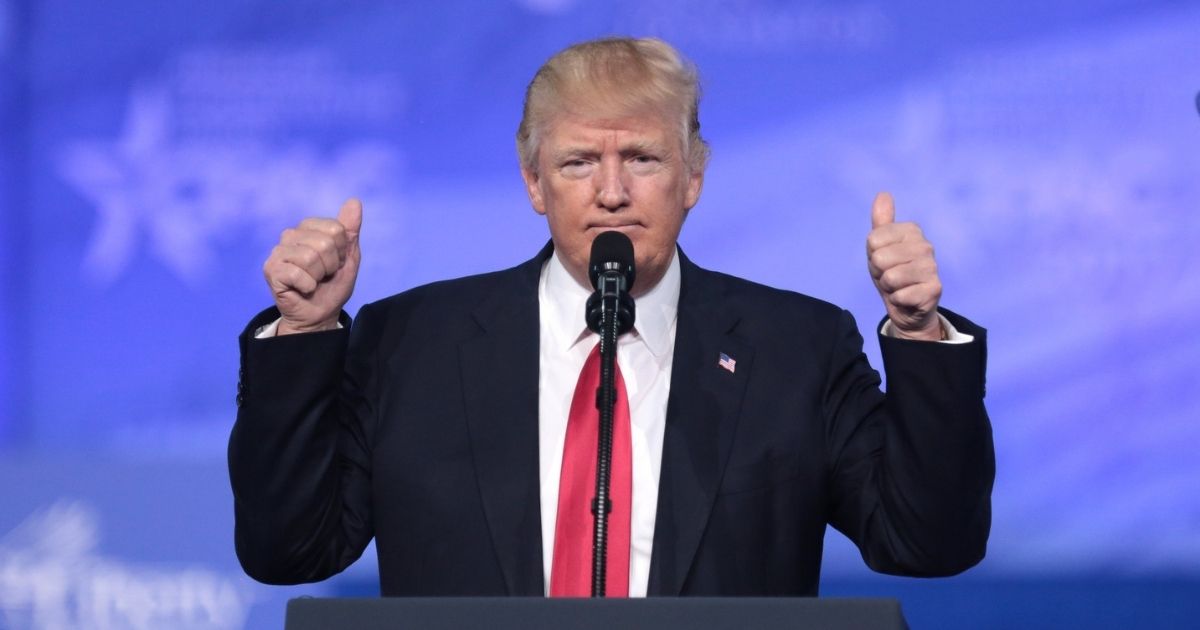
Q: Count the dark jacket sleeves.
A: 2